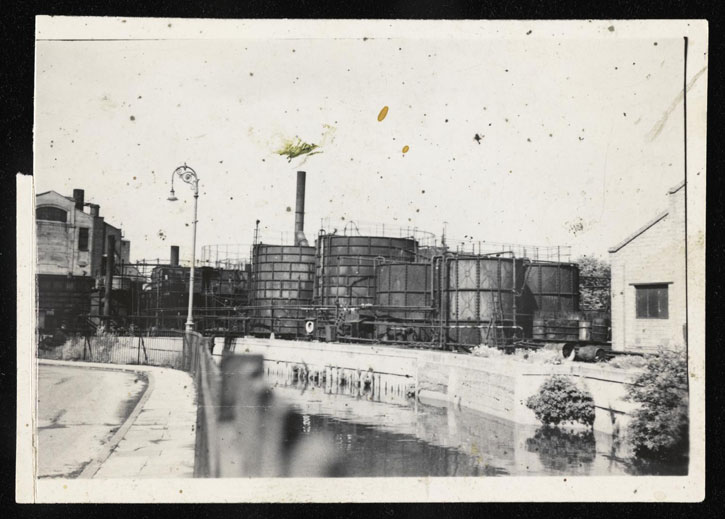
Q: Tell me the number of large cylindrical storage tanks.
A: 5